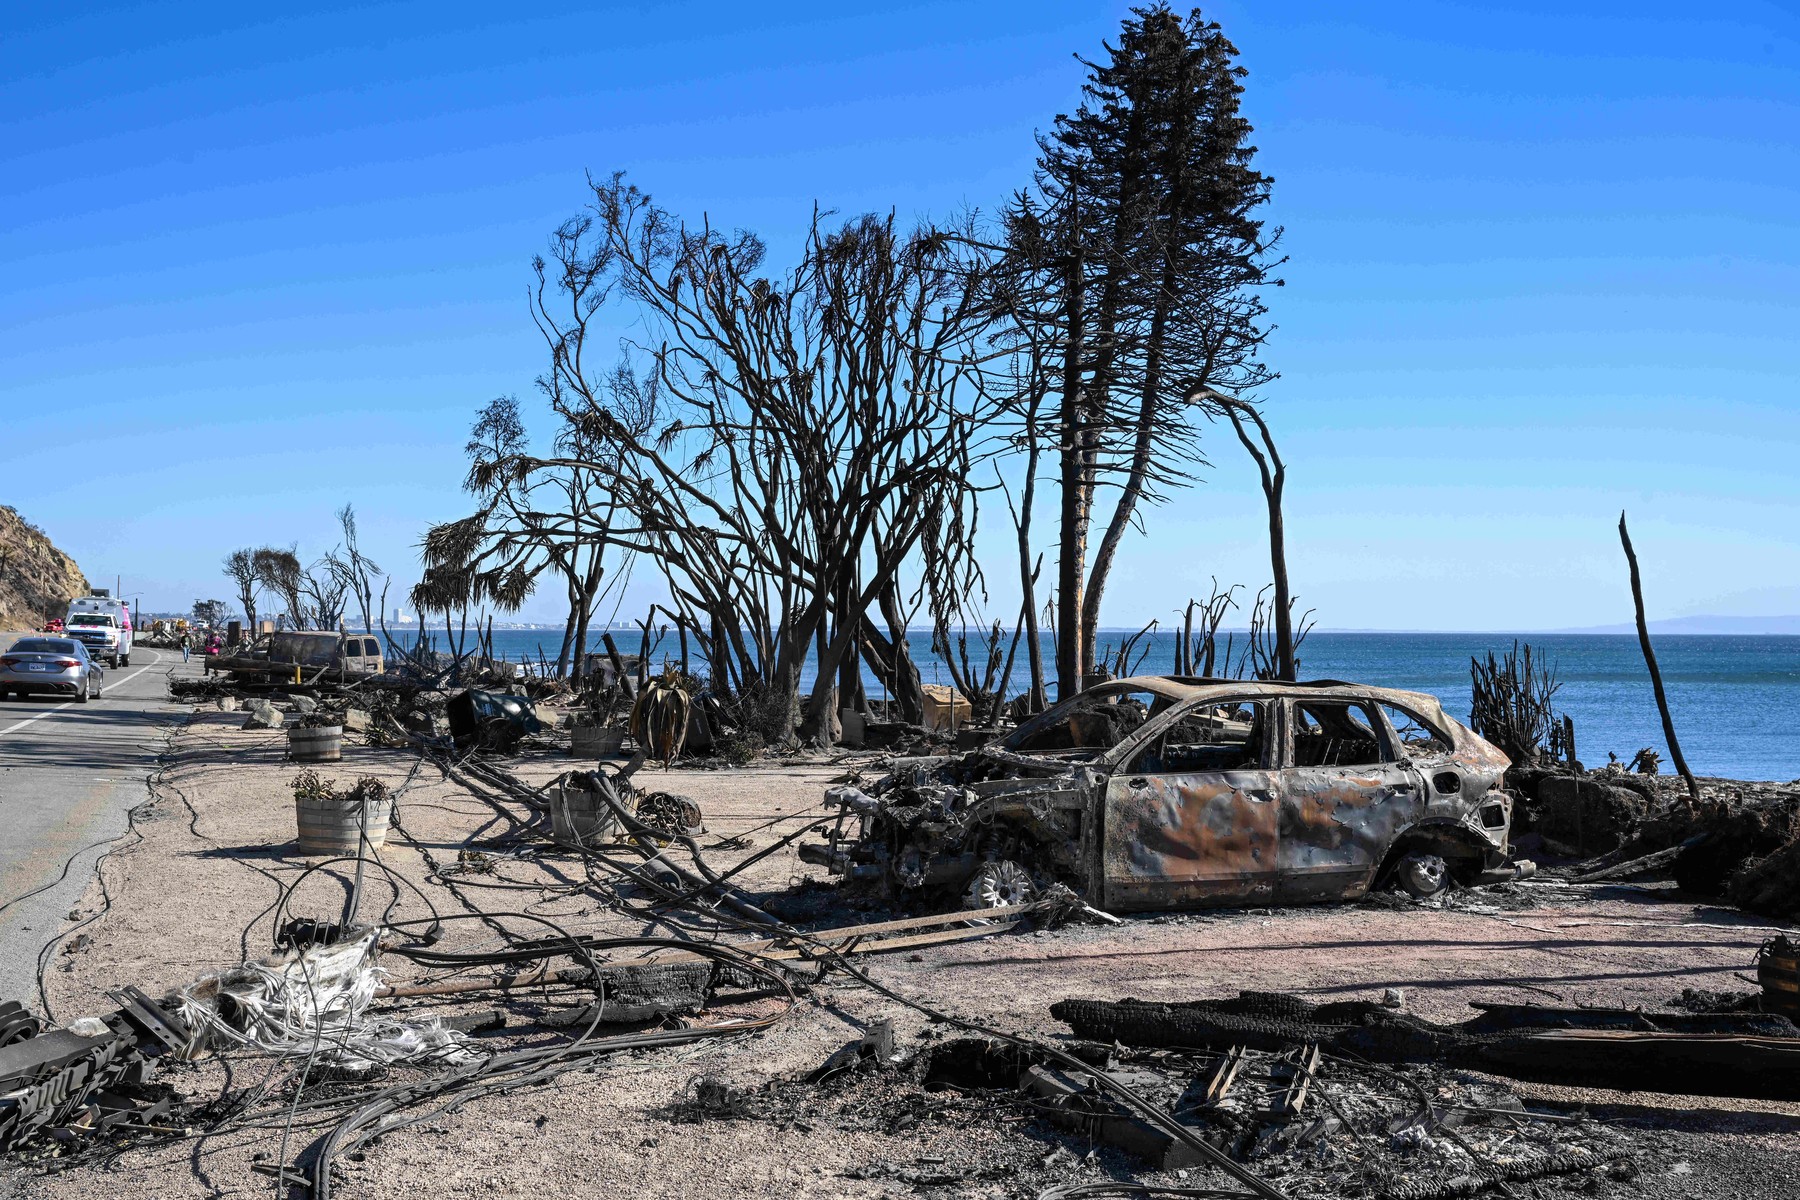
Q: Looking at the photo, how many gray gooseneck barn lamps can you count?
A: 0